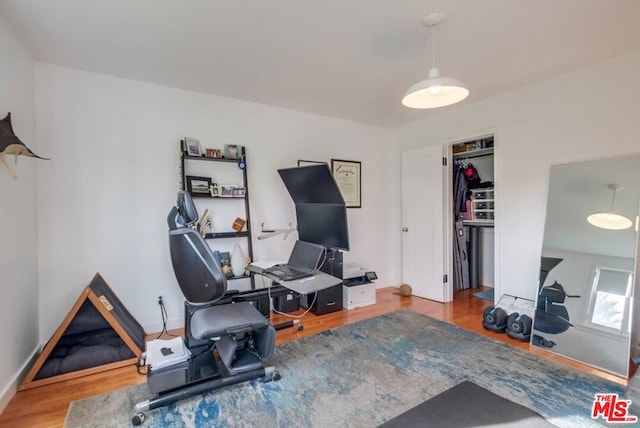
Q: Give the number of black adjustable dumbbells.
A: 2